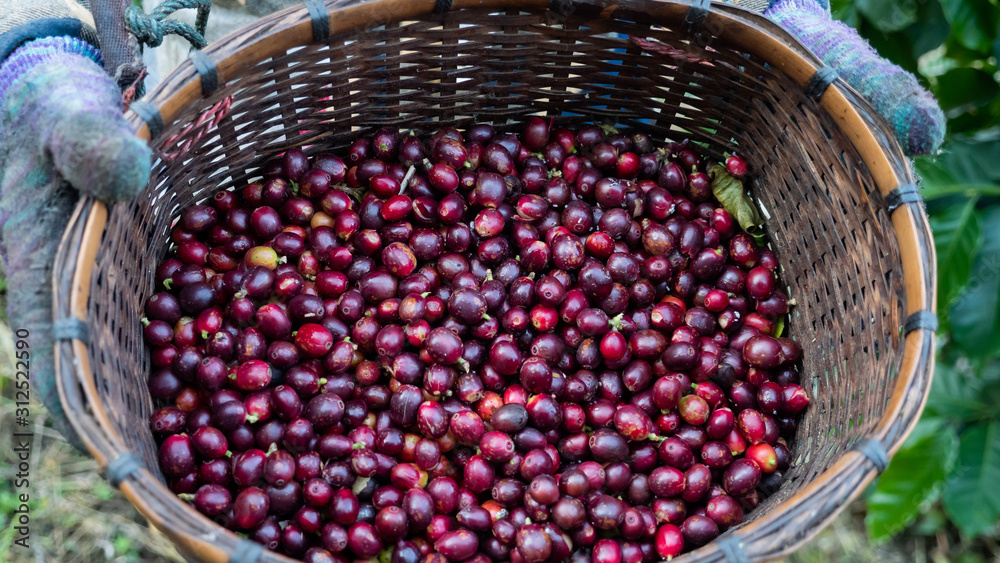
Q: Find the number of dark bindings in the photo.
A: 14